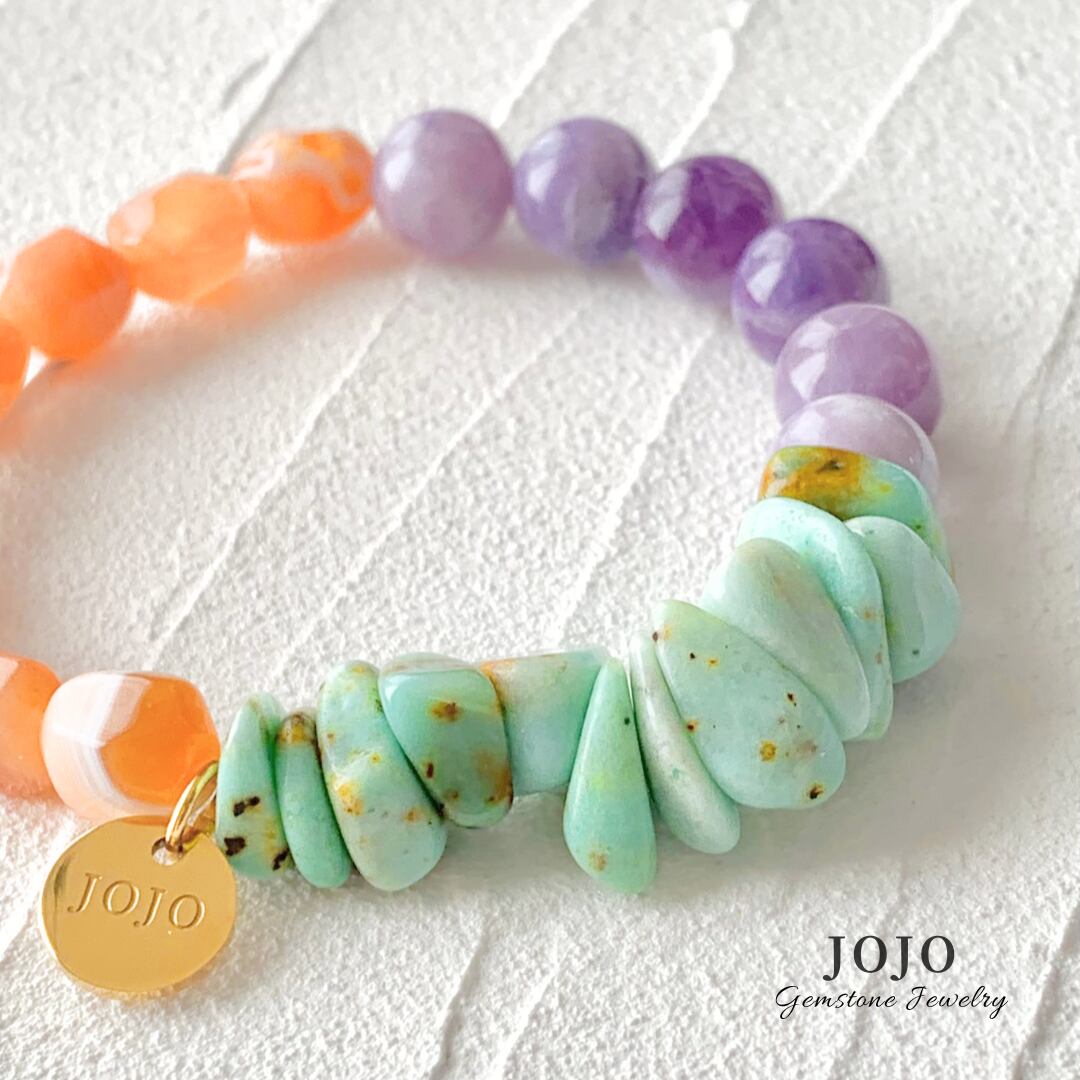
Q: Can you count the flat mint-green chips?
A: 12